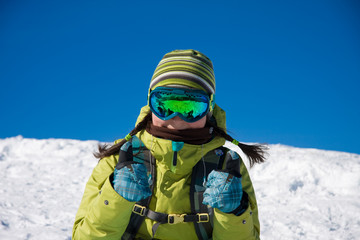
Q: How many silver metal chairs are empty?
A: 0